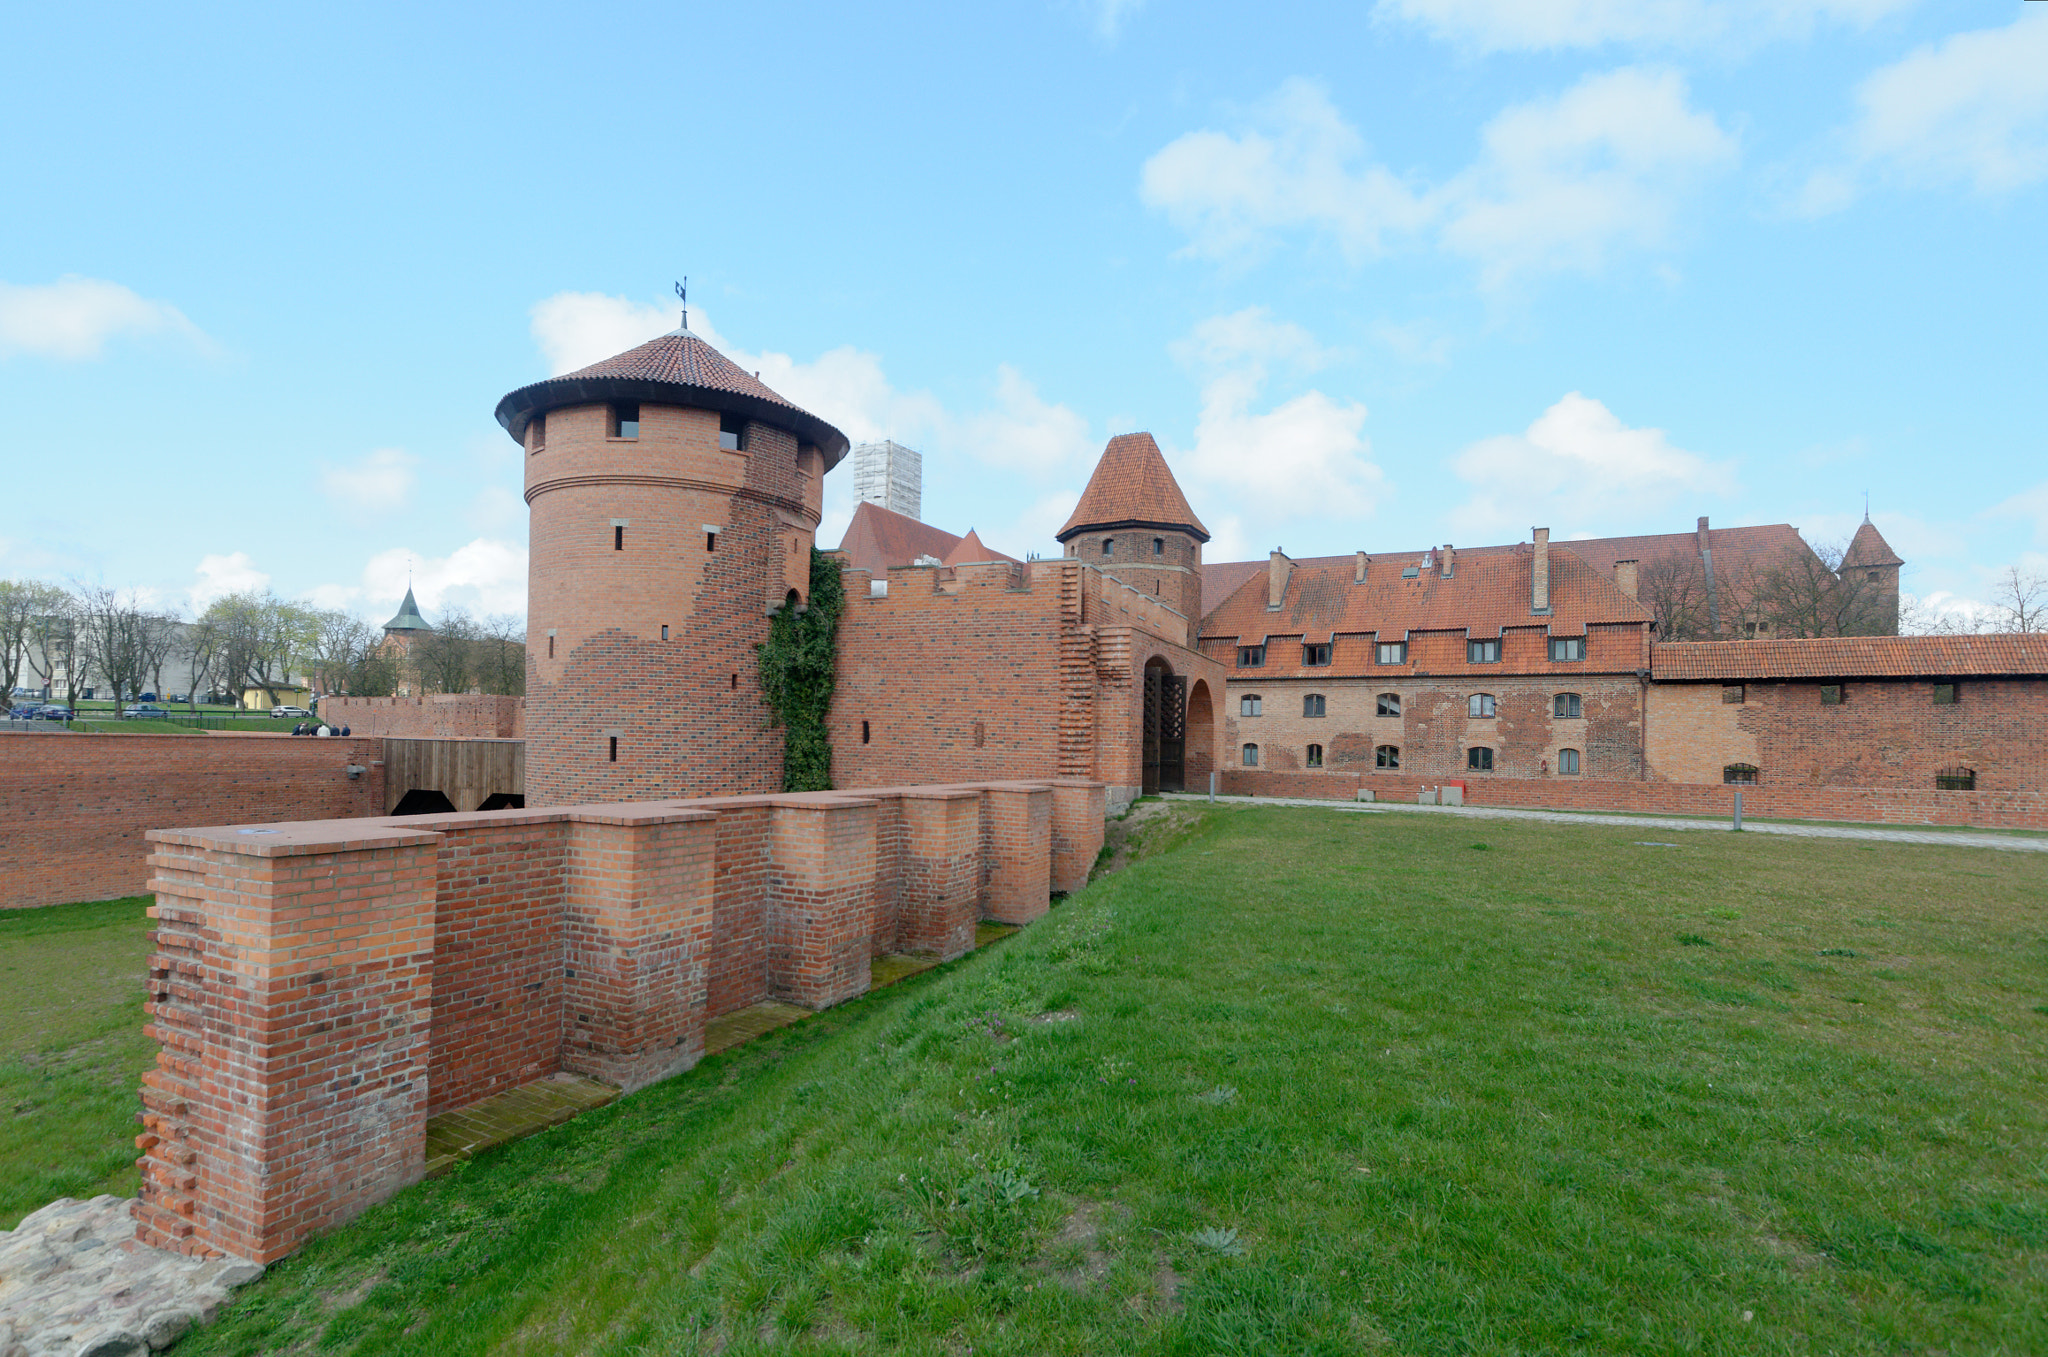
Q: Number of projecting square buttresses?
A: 6